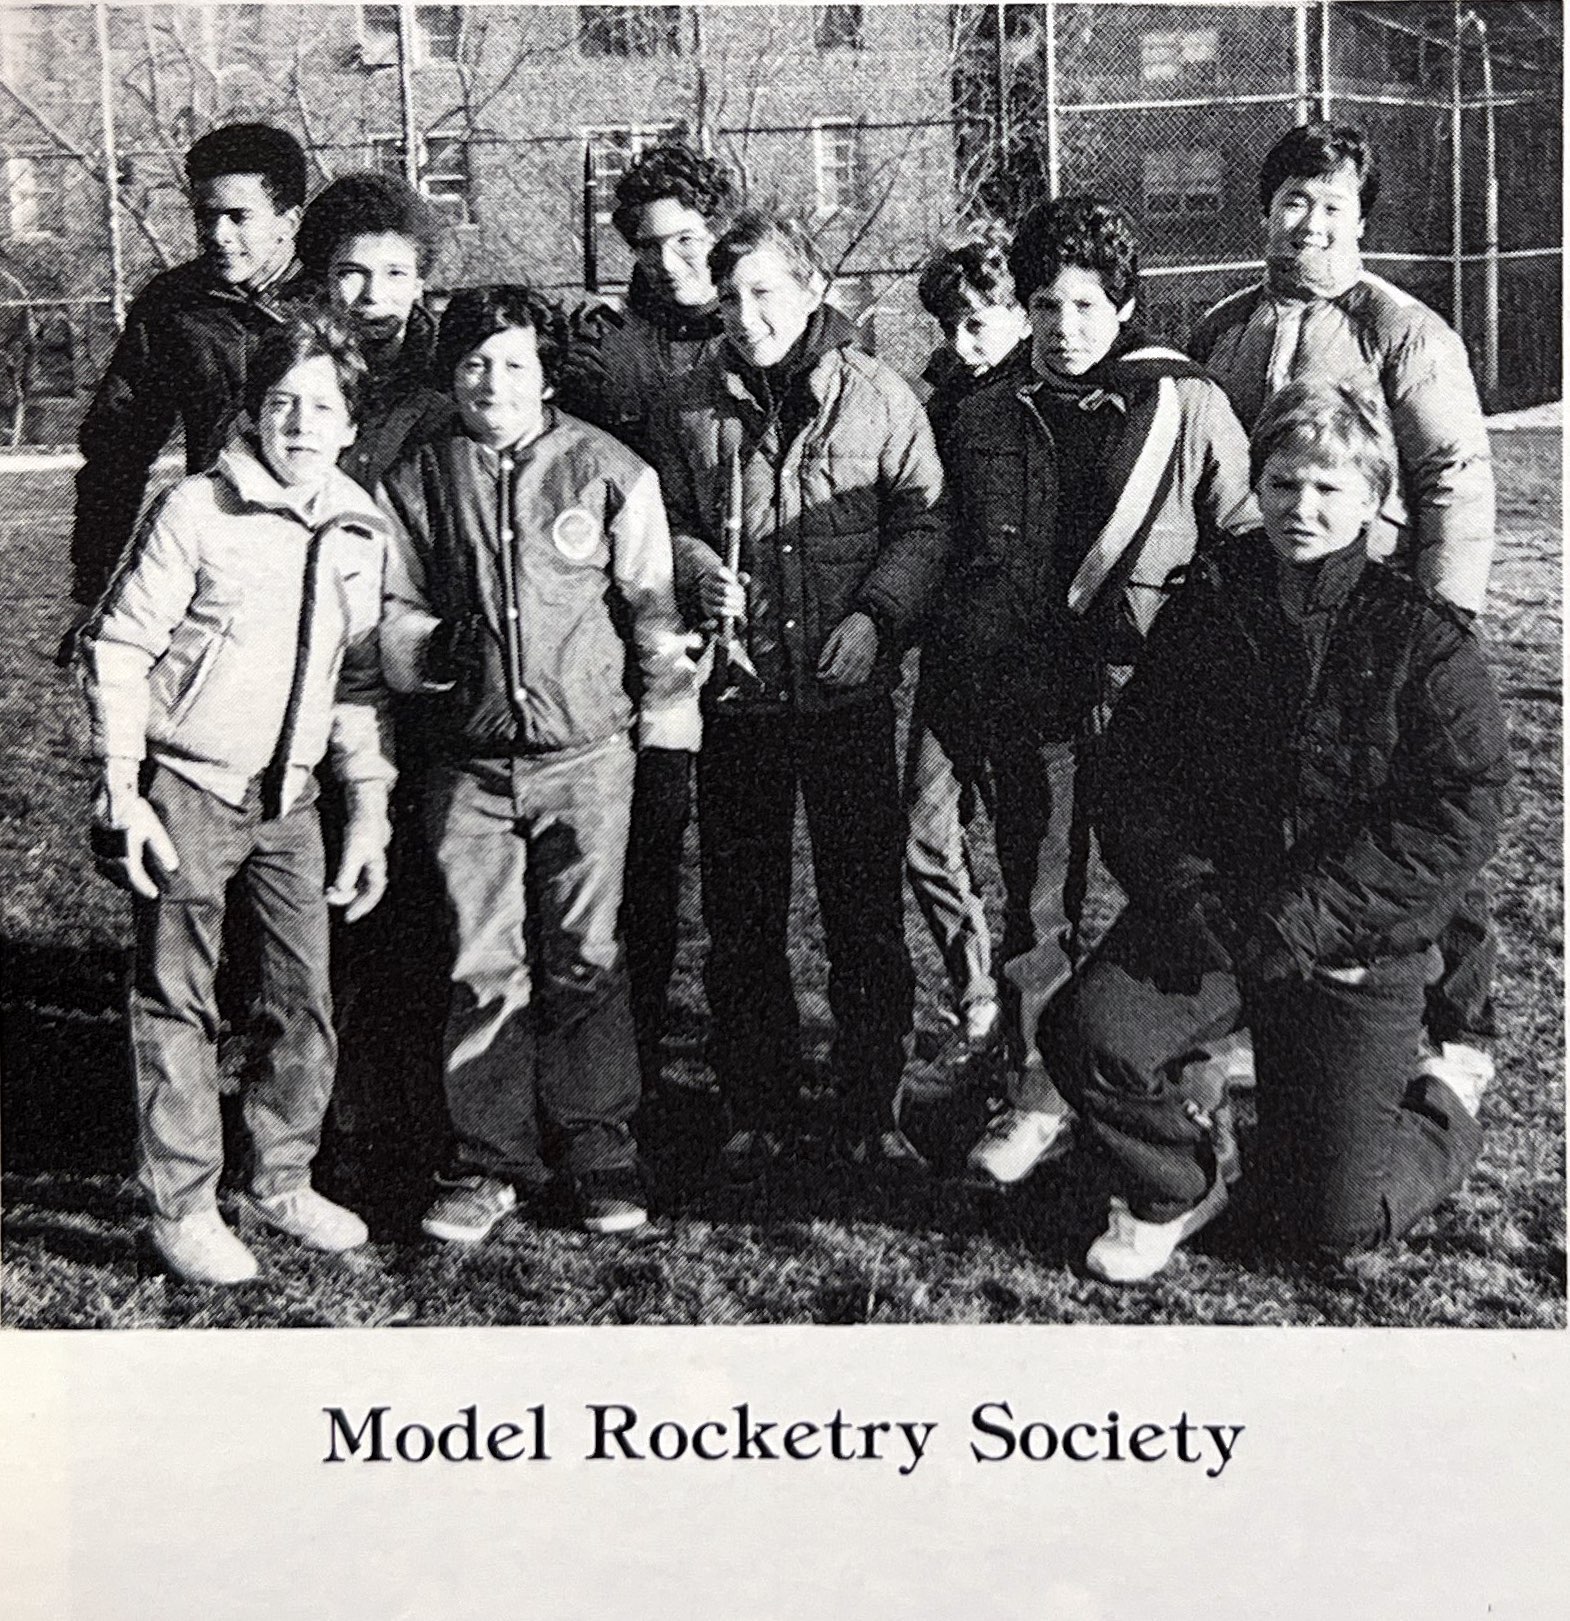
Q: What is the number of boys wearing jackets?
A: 10